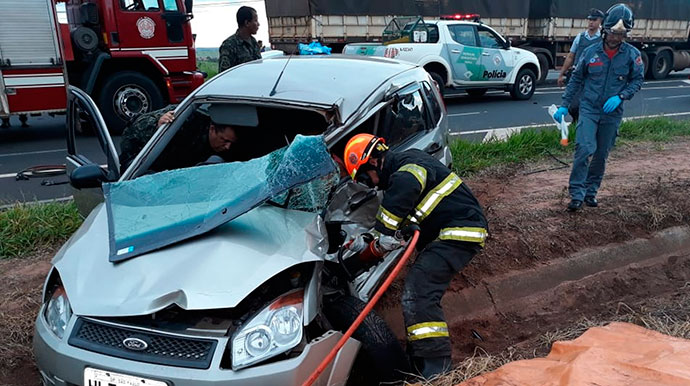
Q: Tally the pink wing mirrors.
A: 0